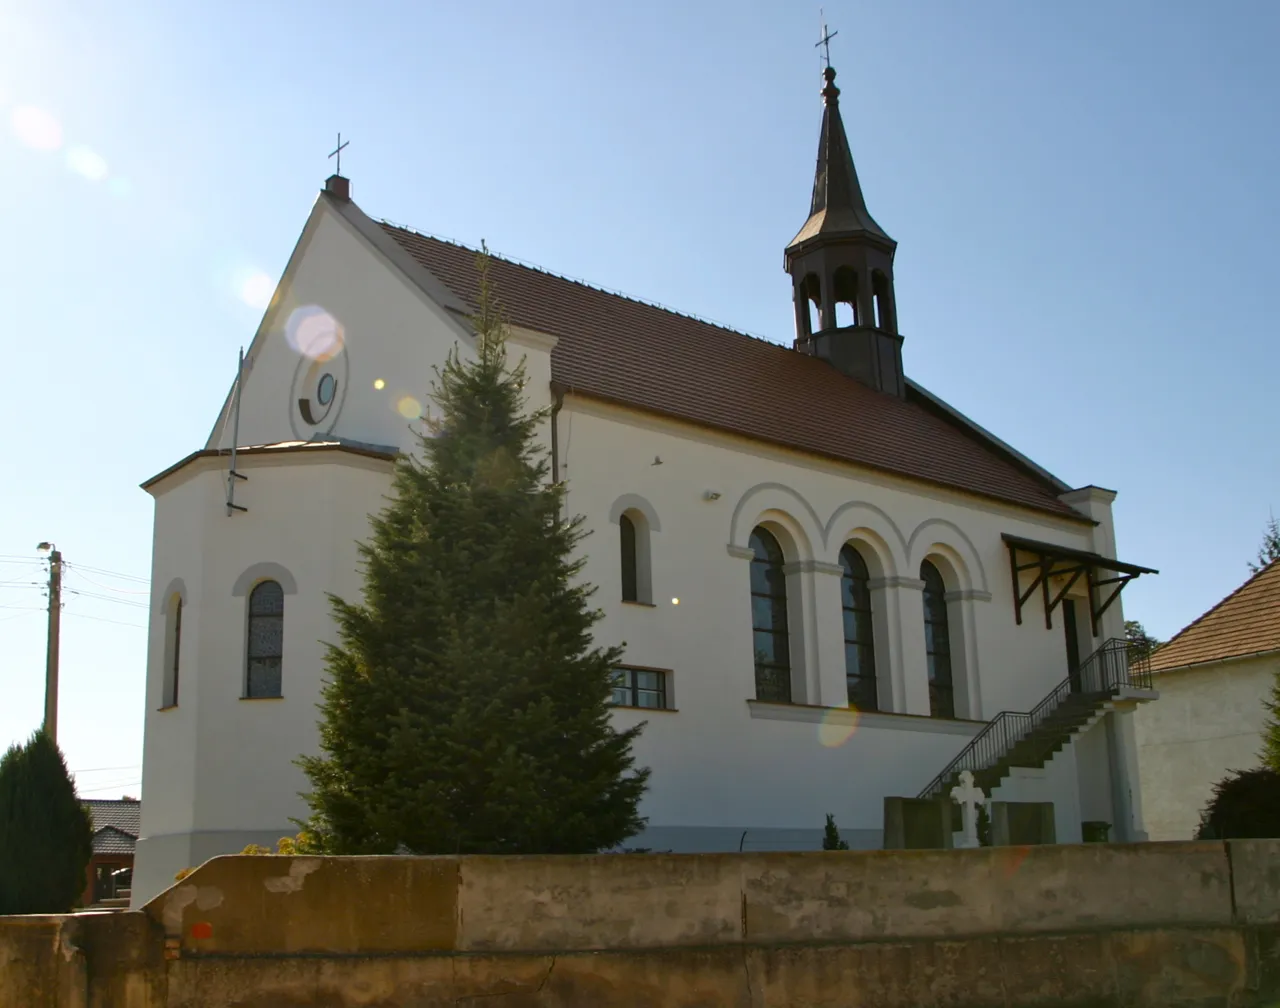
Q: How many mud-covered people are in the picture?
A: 0